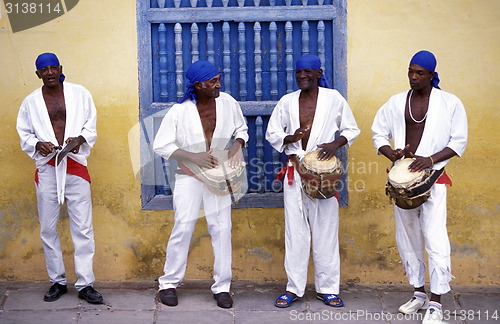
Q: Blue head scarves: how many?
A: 4